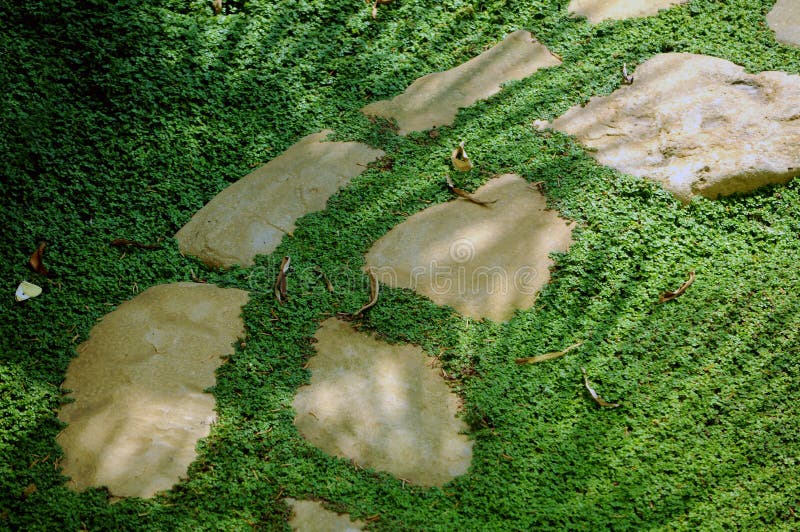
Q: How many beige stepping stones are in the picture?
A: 9